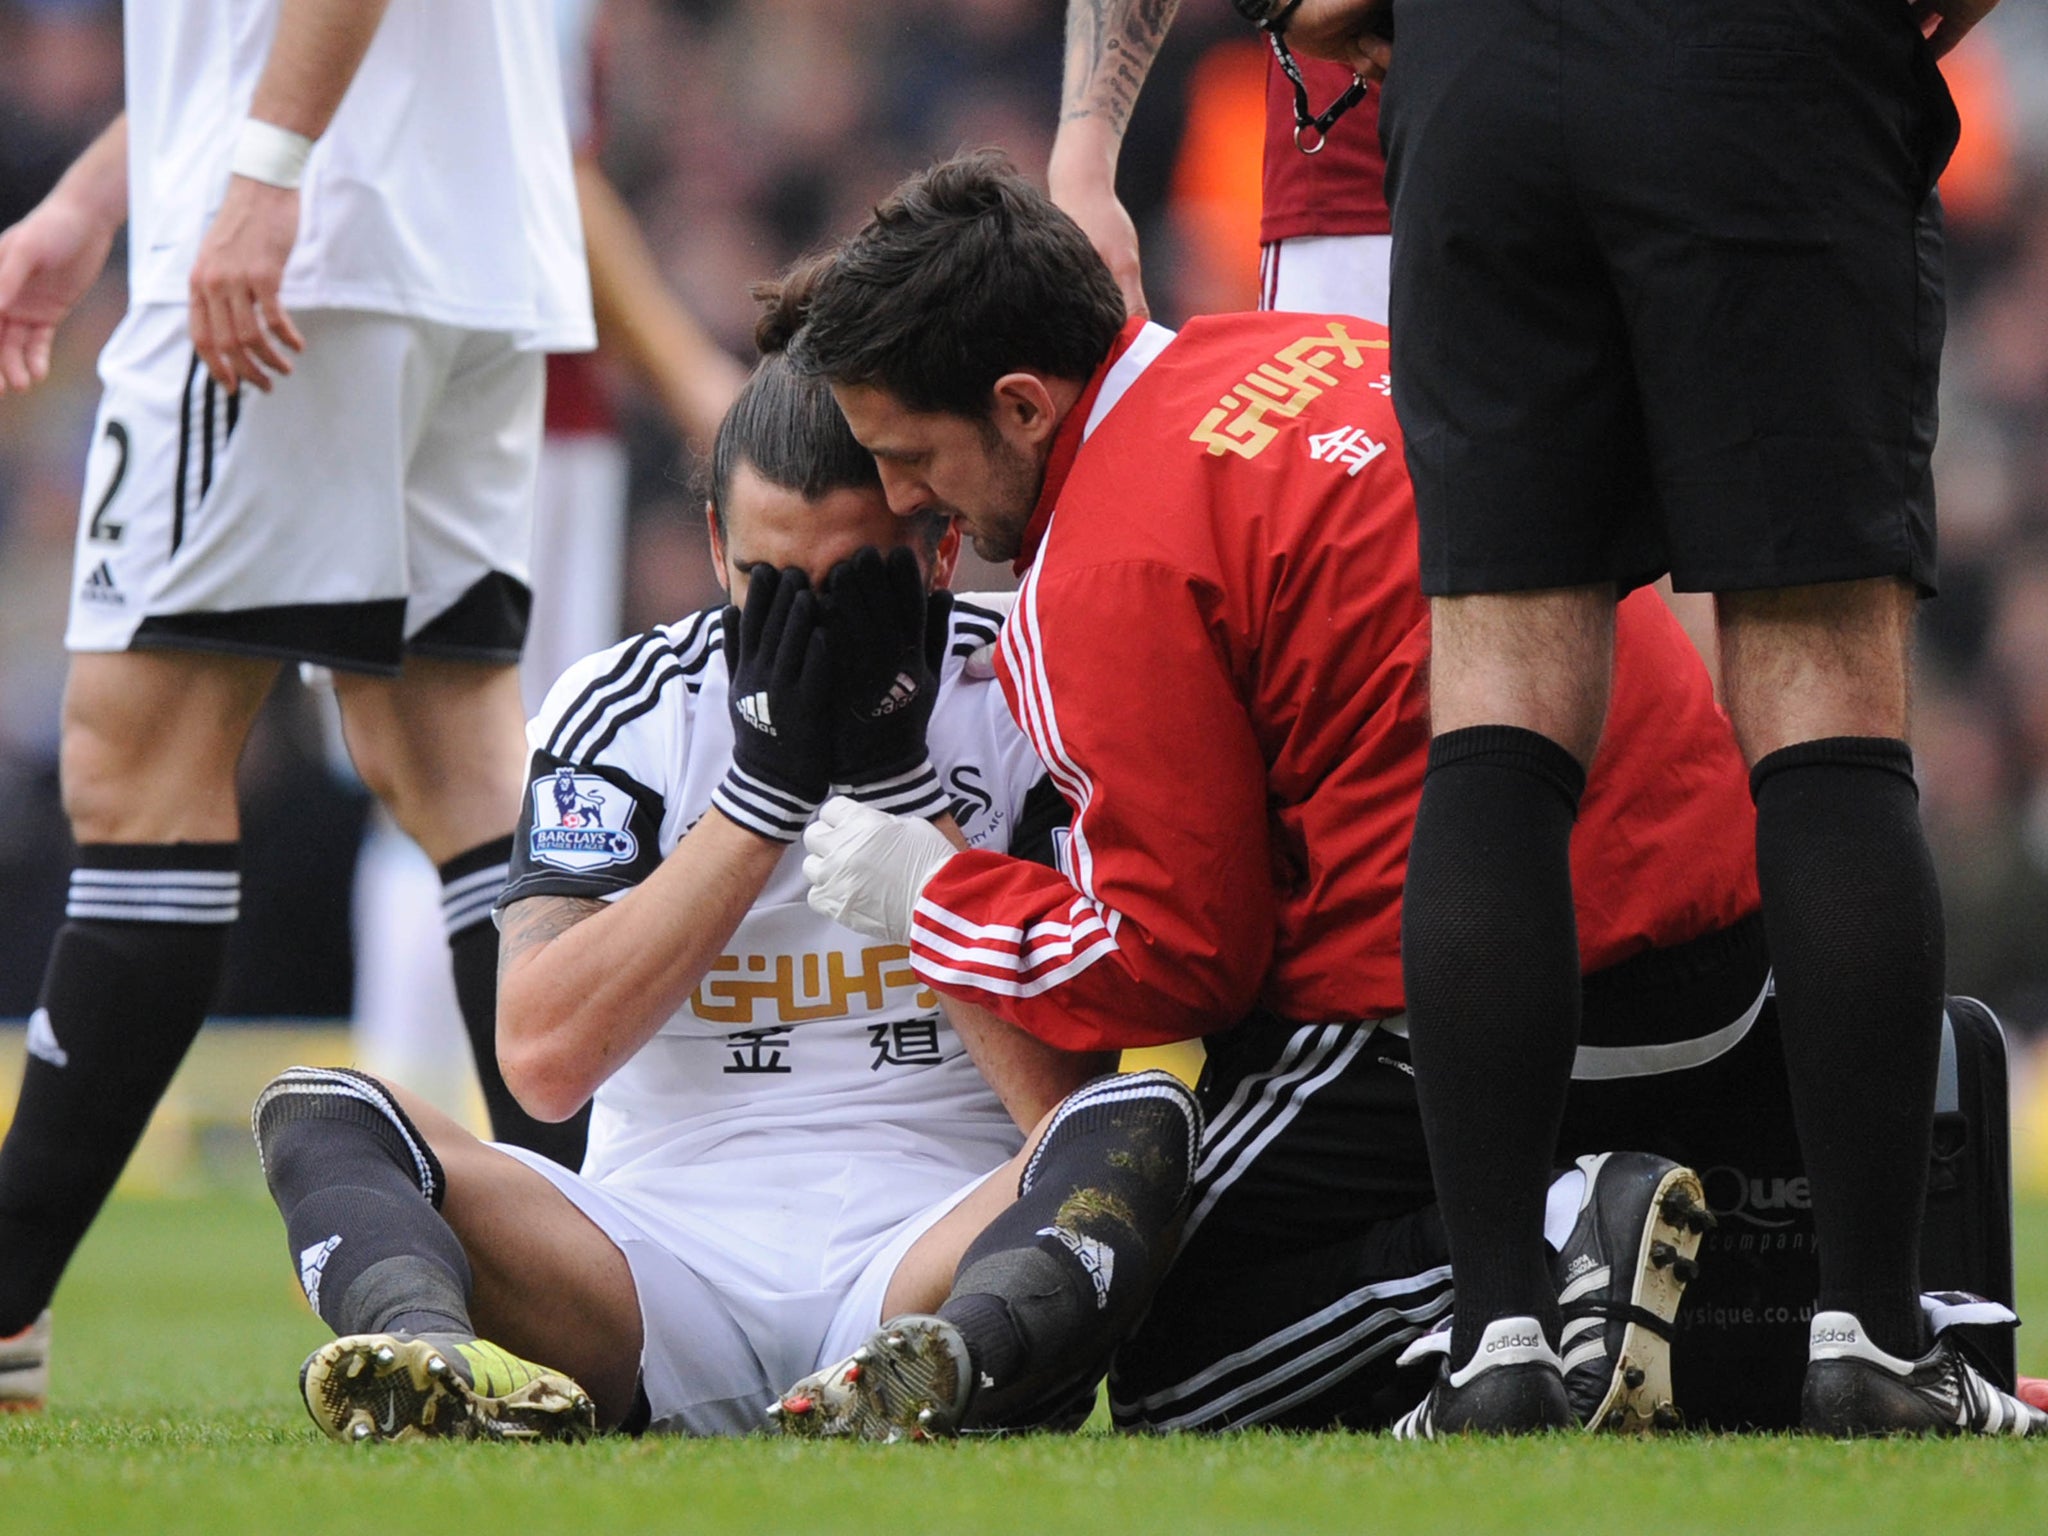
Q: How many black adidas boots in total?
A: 3